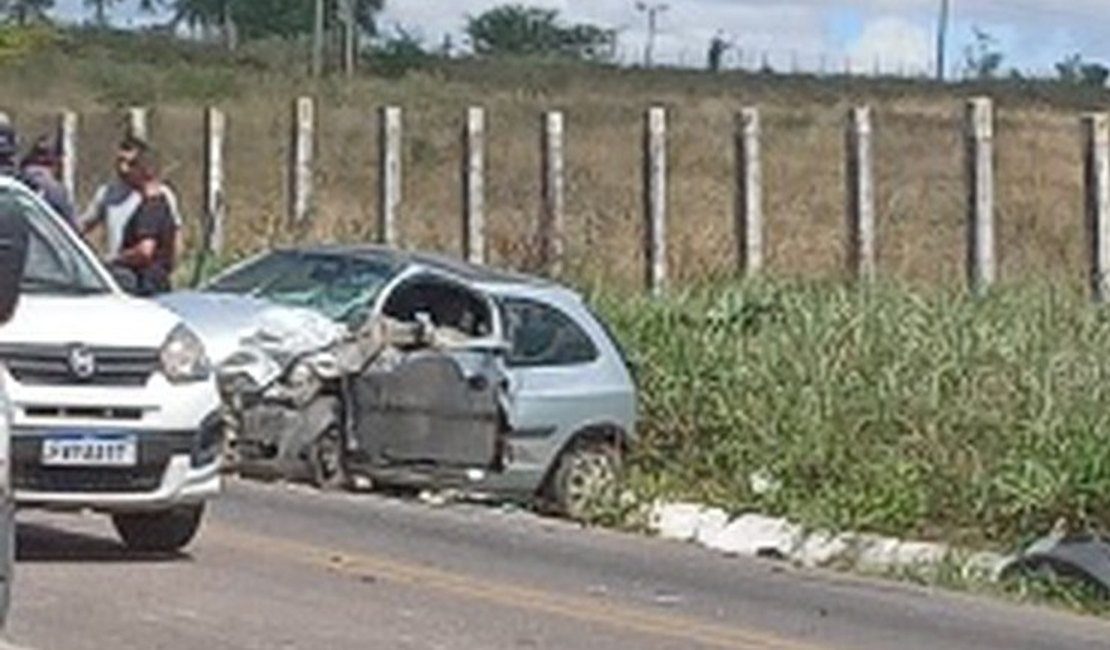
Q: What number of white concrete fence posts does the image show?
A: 12